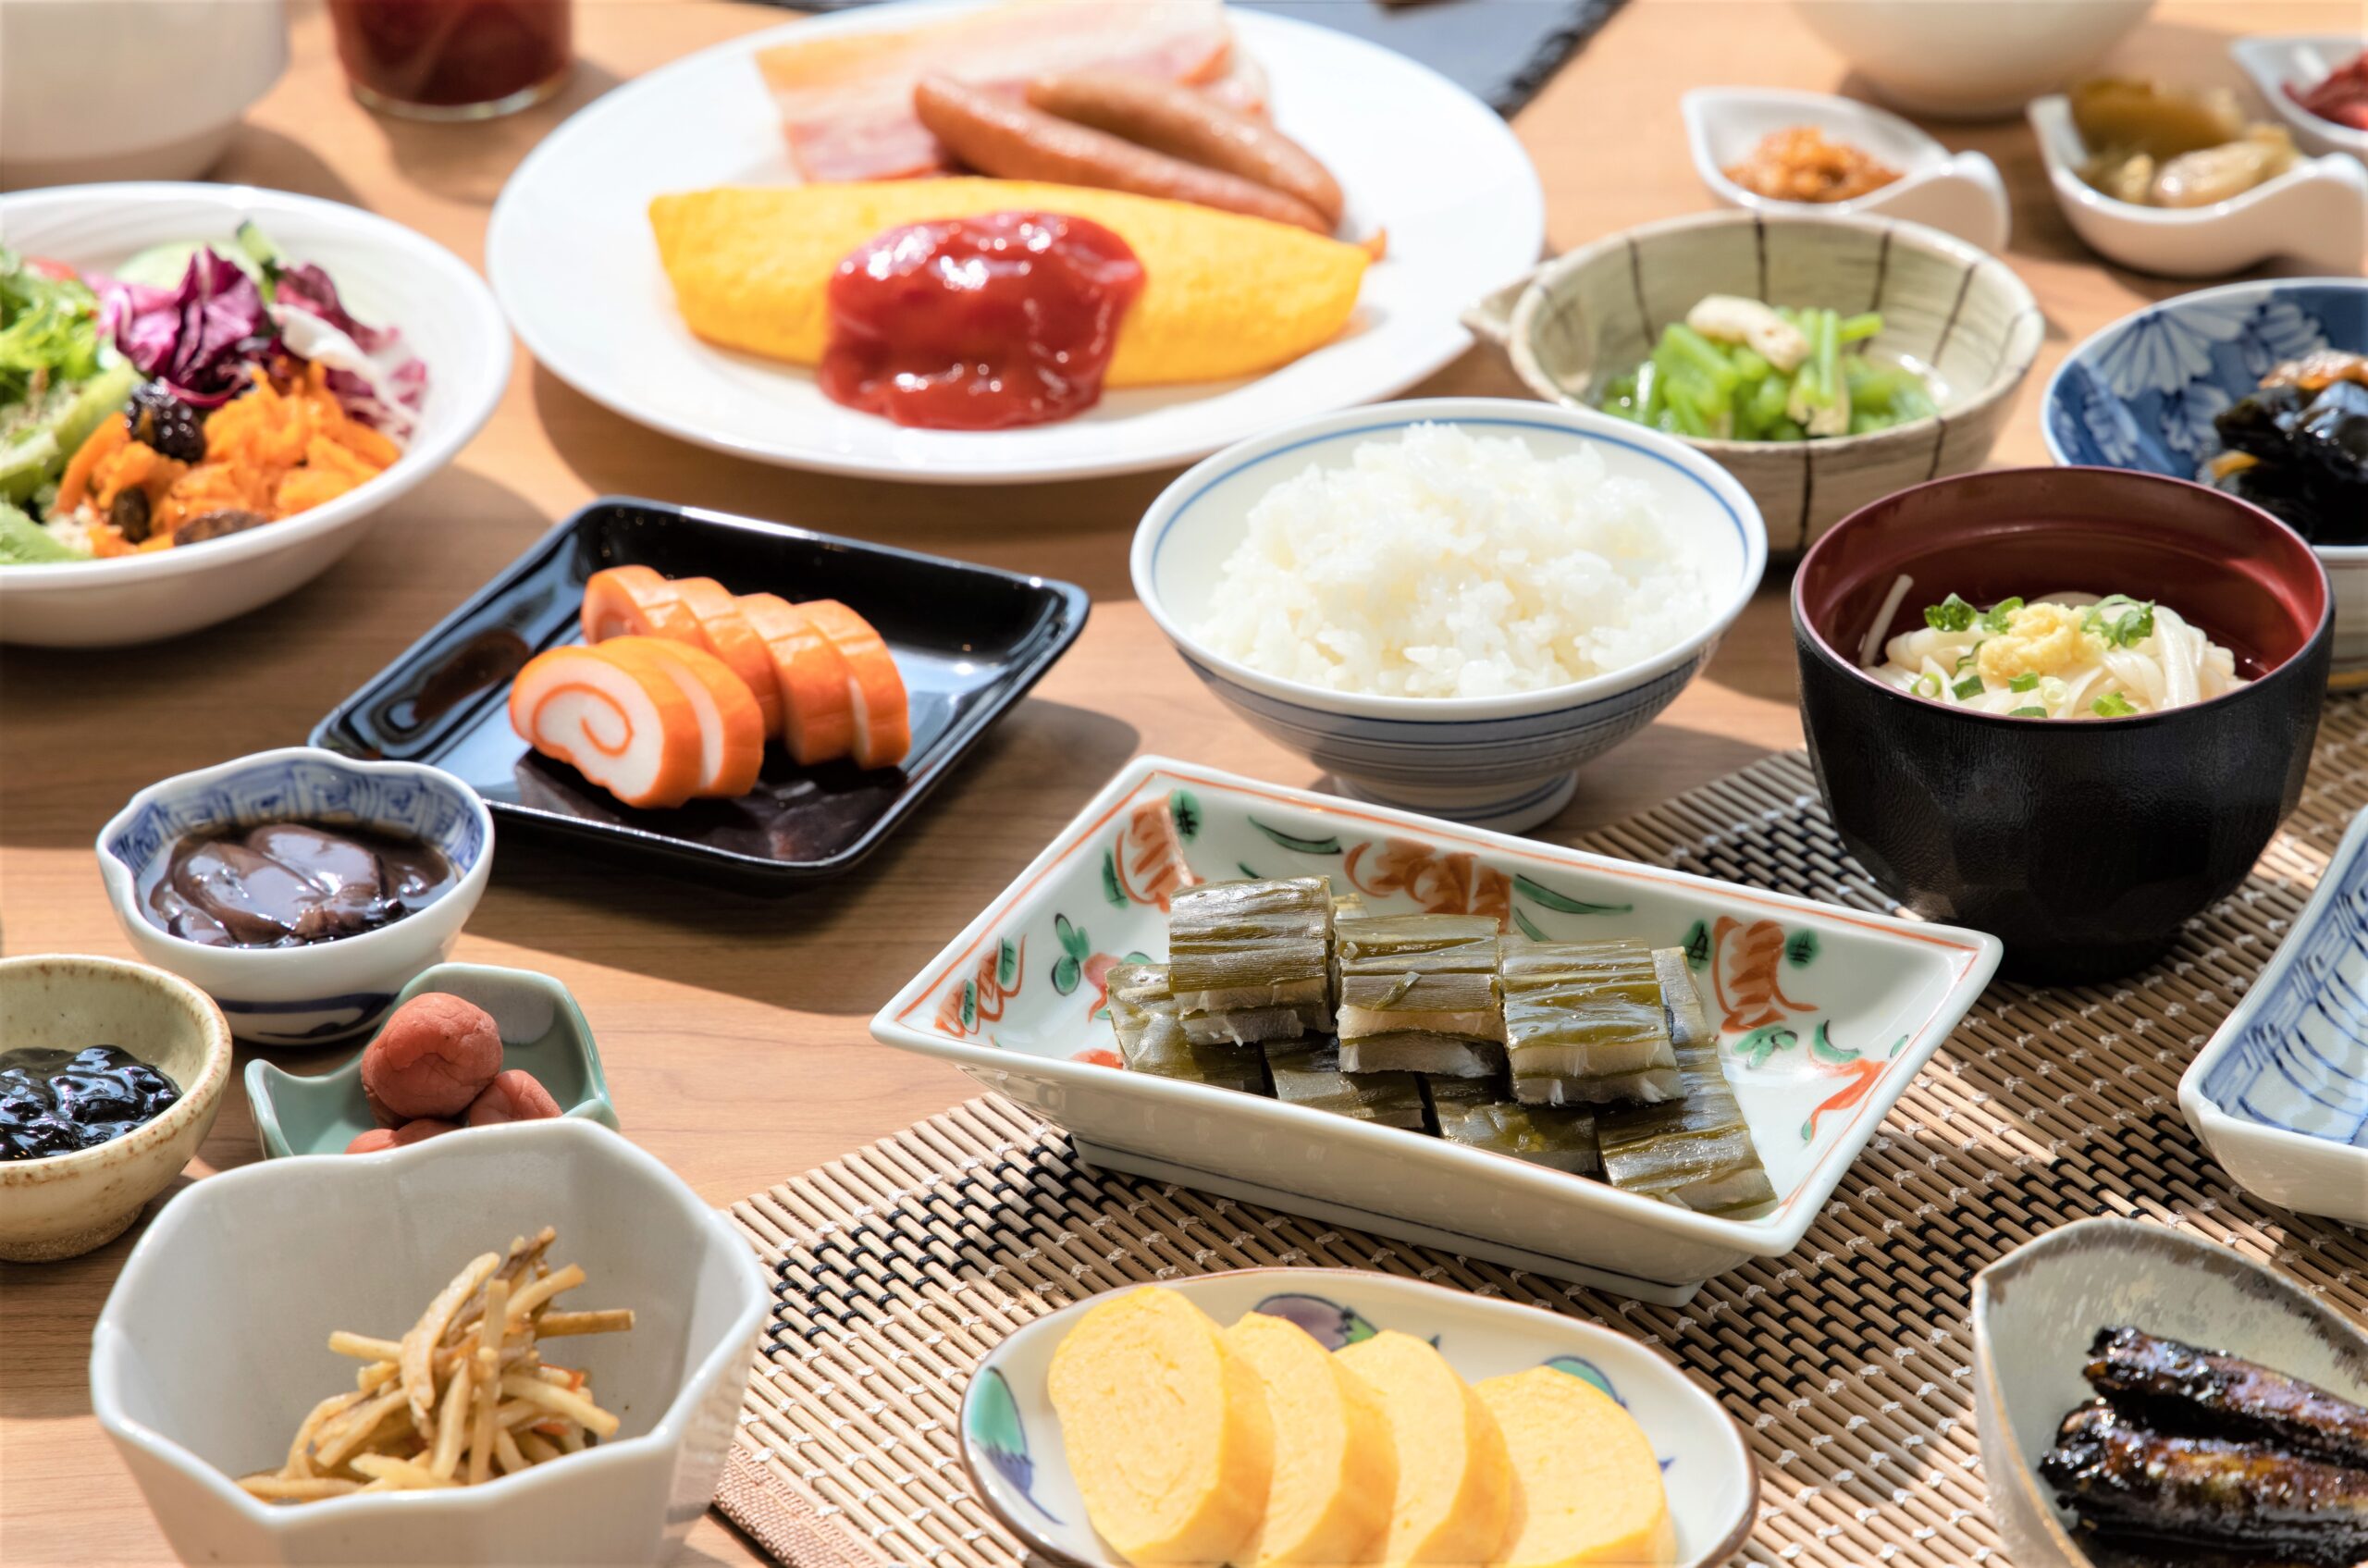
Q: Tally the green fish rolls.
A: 7